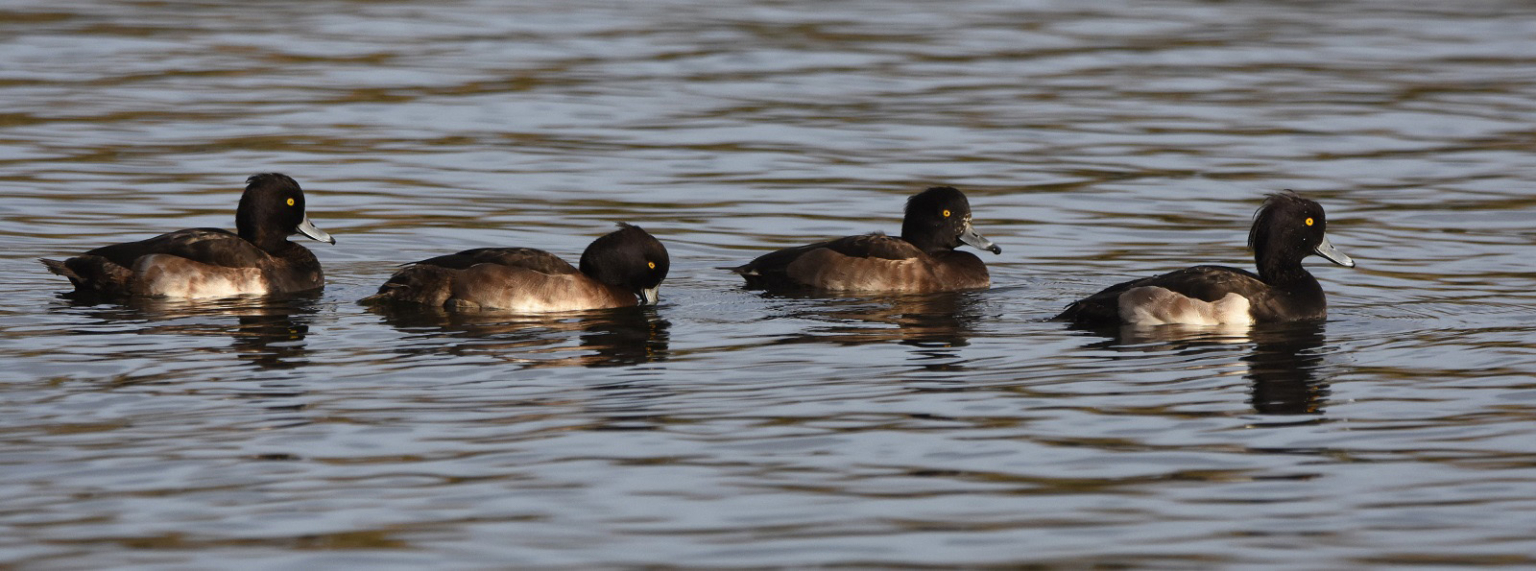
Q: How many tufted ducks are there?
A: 4